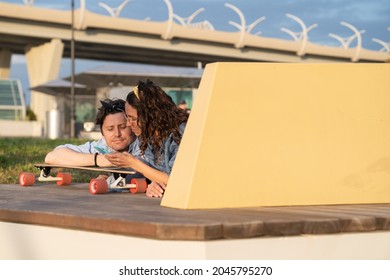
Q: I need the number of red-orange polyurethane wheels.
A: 4